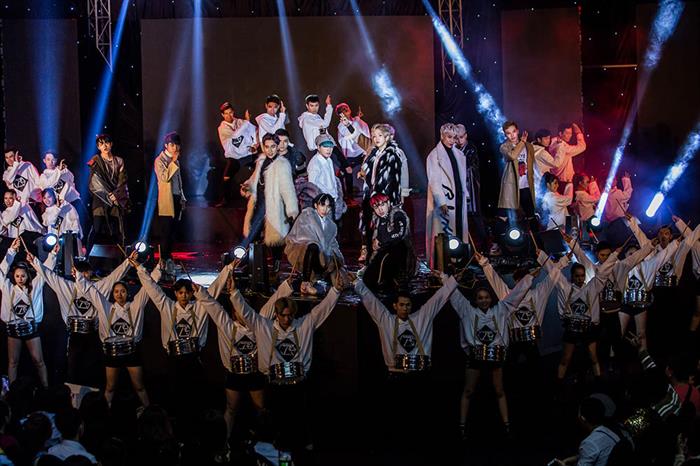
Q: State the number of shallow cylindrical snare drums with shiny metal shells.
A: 13